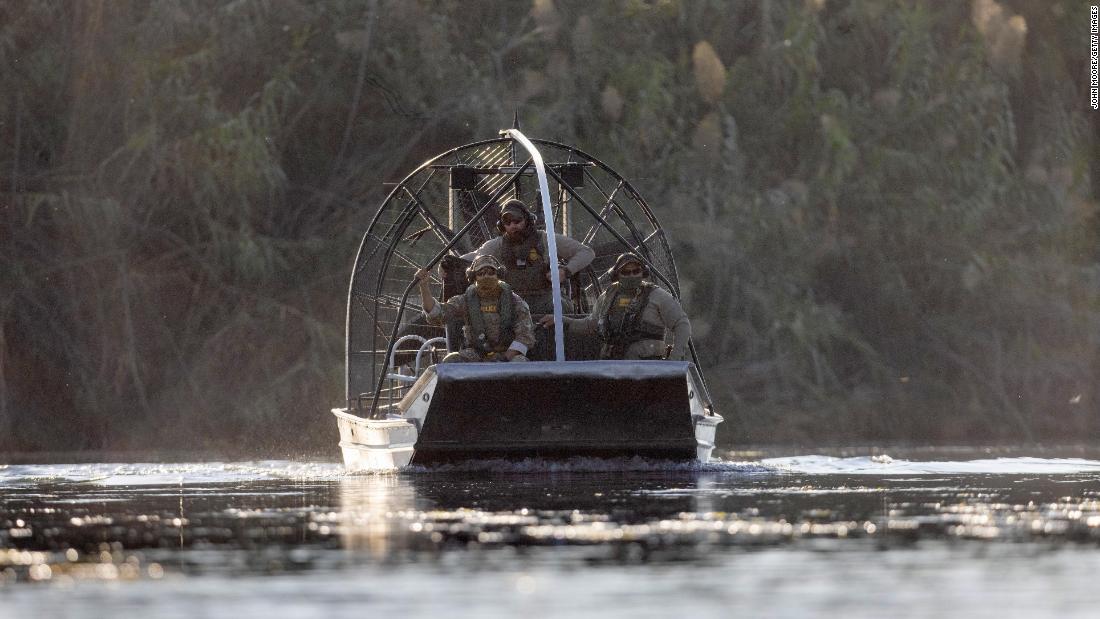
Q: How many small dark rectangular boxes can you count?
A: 2